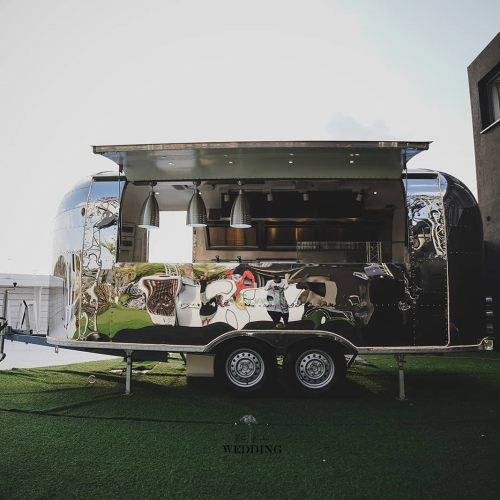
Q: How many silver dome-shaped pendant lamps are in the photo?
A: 3